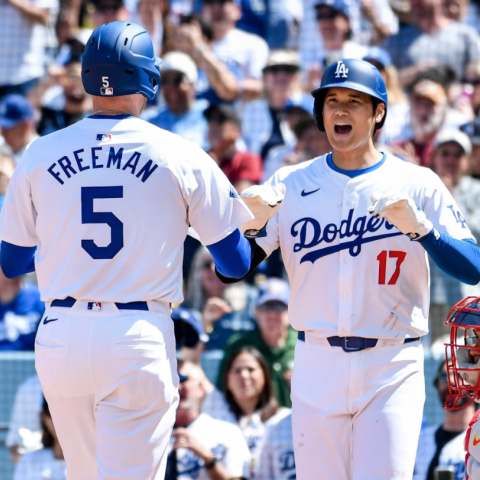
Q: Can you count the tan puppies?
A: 0